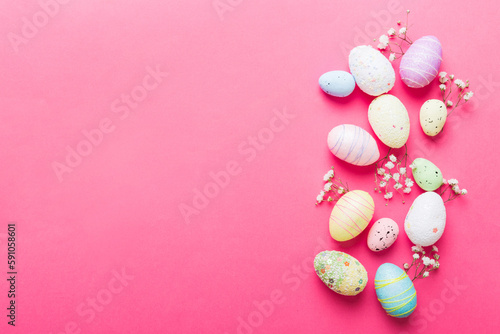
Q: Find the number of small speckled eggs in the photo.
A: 4